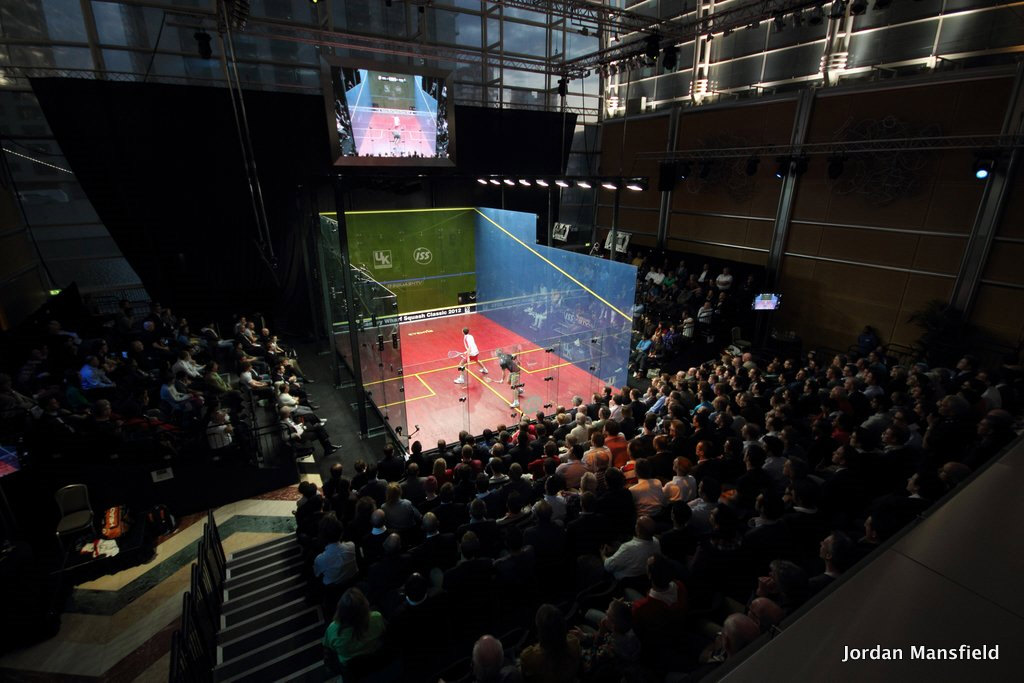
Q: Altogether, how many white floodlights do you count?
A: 9